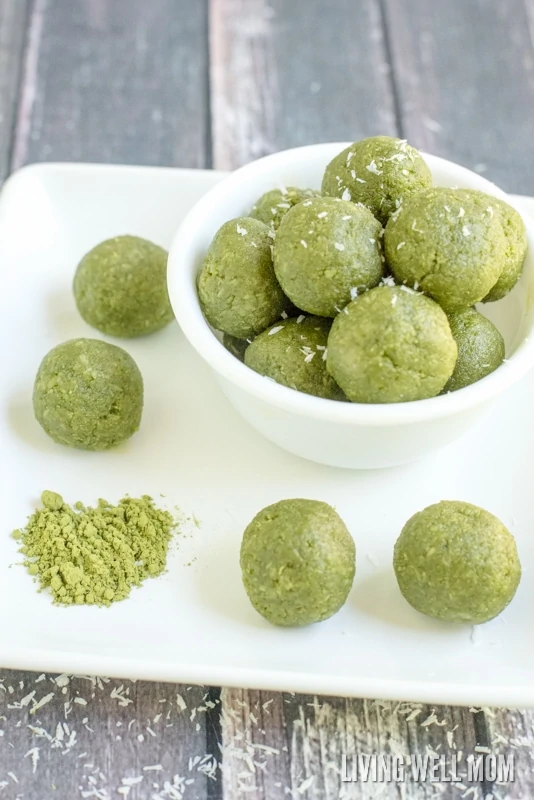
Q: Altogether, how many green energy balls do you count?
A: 13